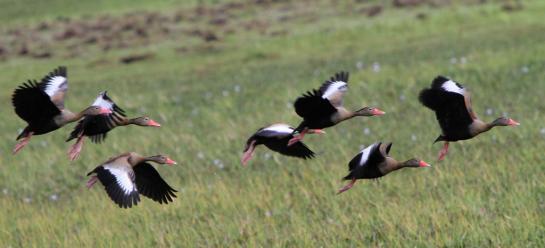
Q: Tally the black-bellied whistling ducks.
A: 7